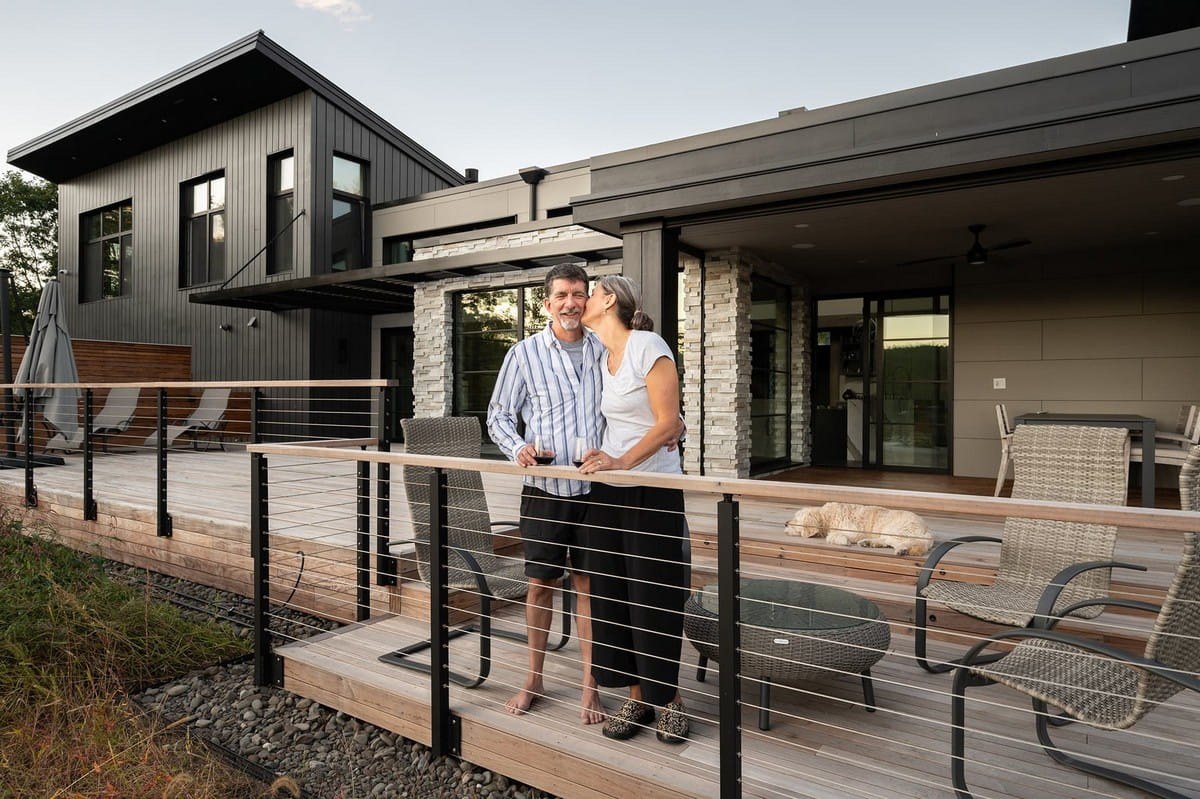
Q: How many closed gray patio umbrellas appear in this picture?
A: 1